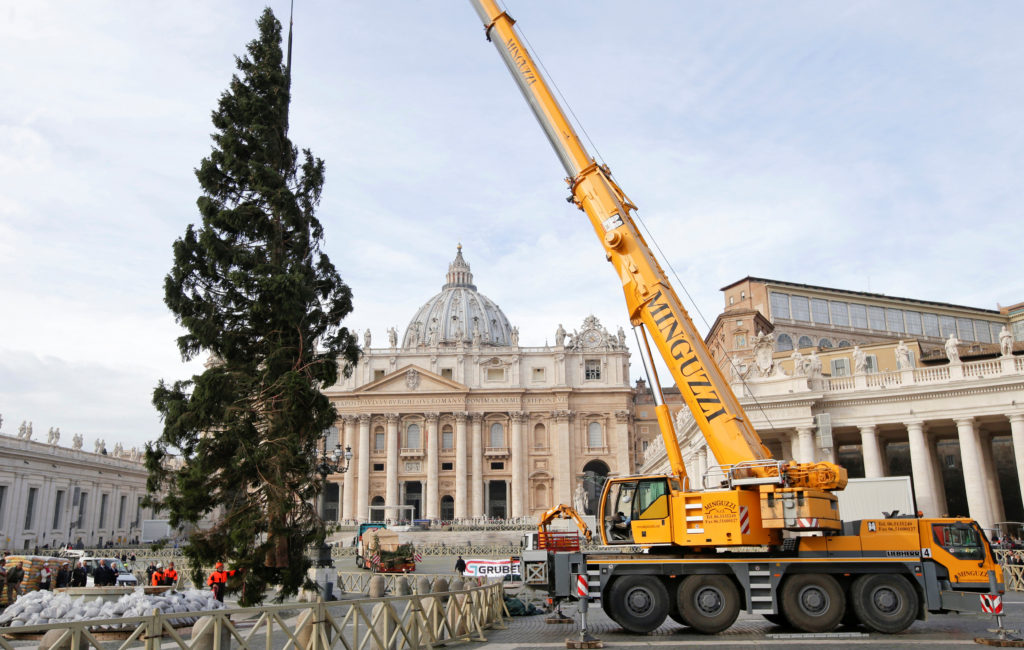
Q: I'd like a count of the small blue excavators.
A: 0